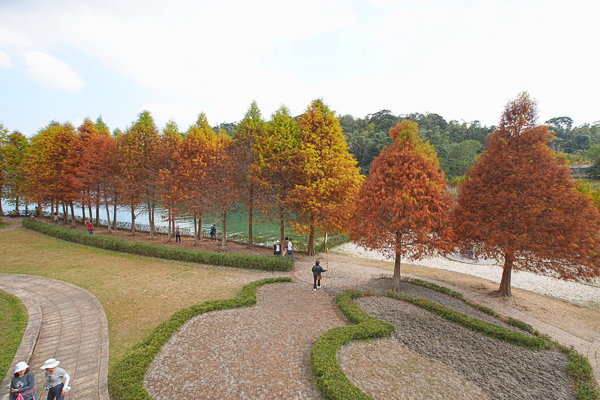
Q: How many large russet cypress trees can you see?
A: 2